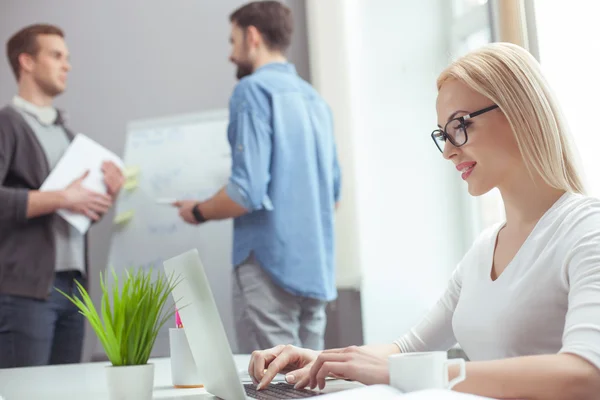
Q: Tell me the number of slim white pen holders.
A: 1